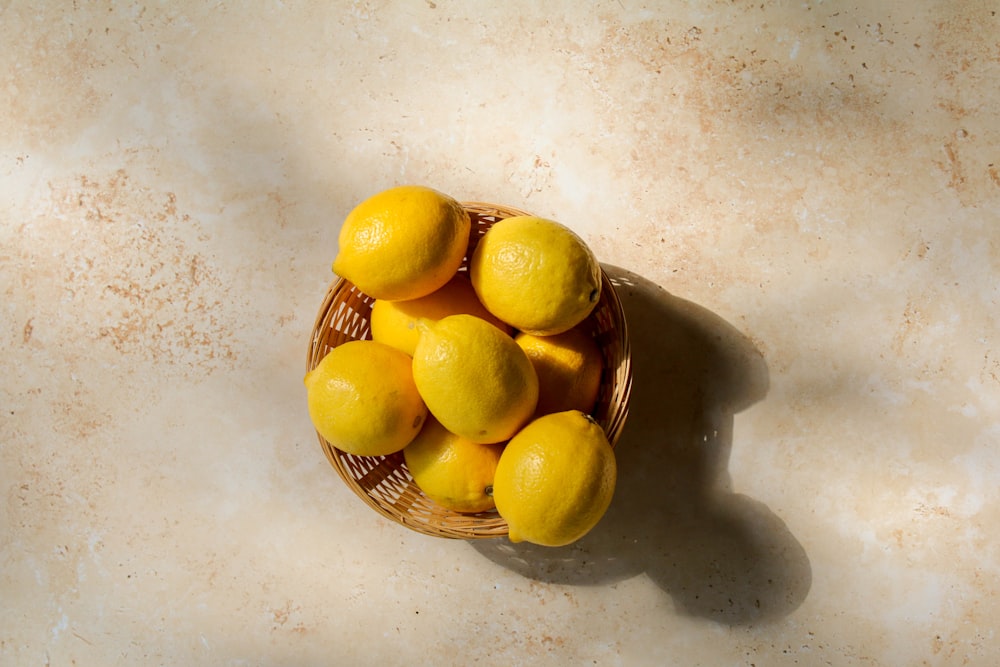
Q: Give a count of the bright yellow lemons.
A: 8